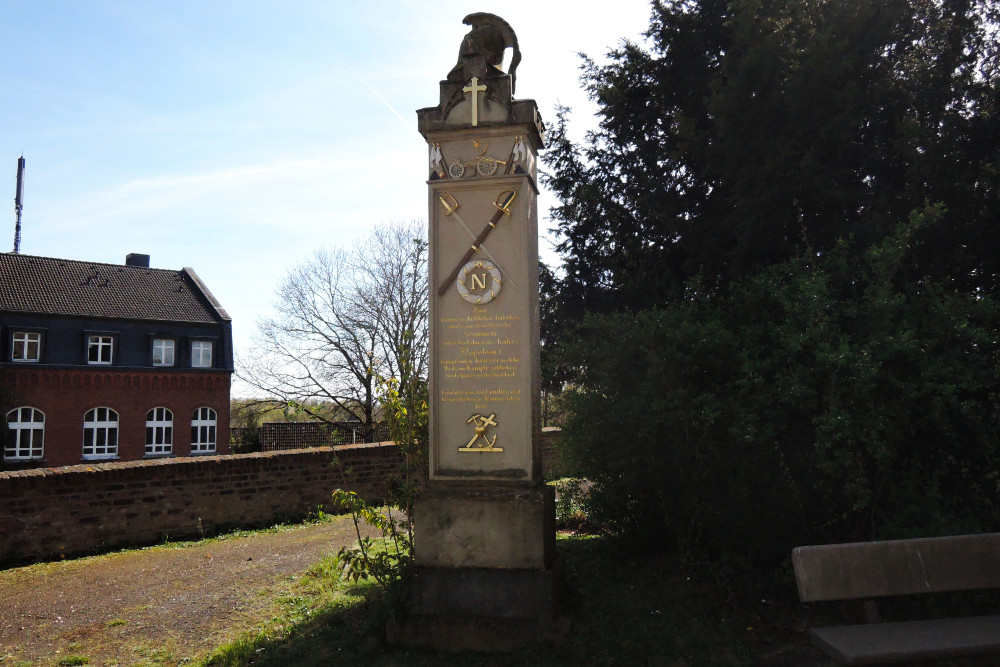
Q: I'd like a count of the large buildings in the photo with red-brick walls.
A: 1